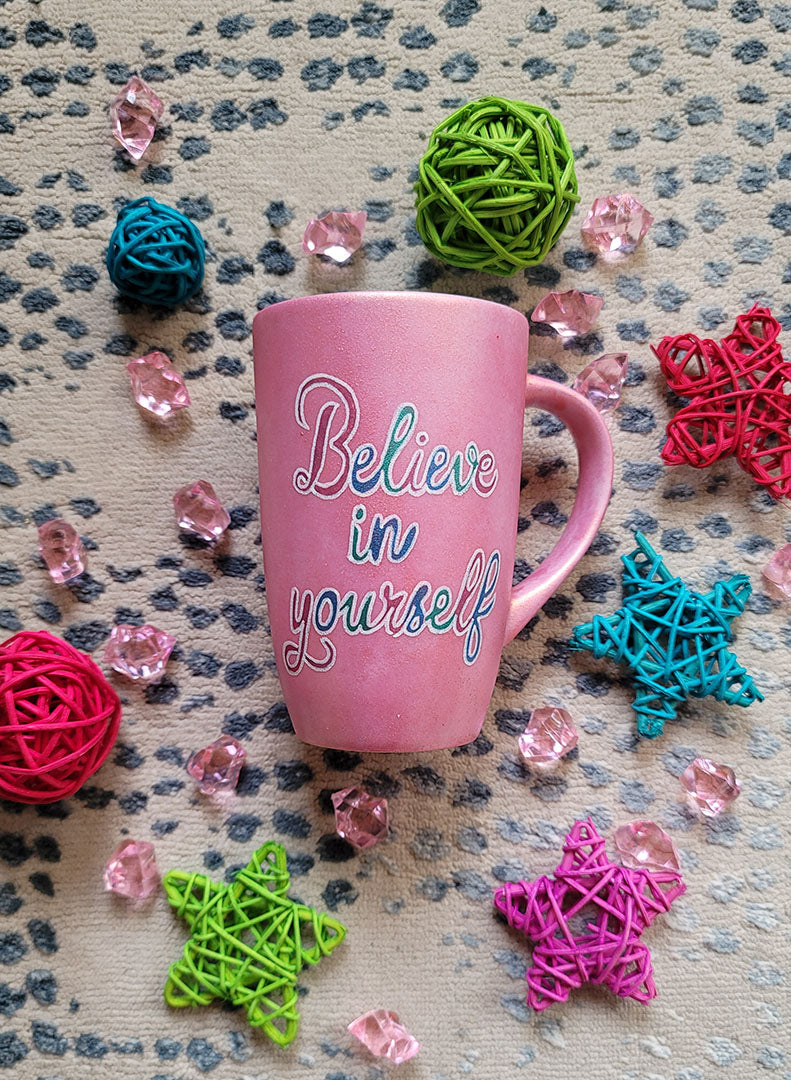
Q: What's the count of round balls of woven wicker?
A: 3